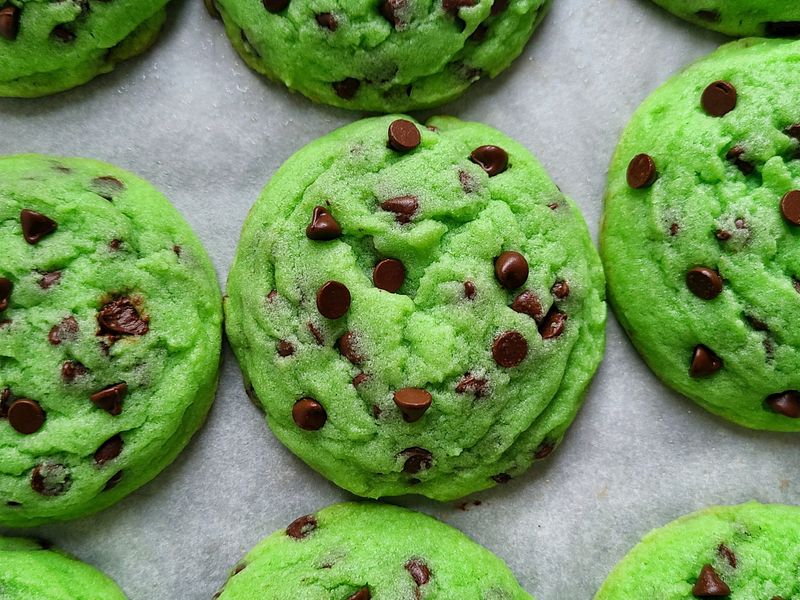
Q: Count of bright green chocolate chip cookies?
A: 9